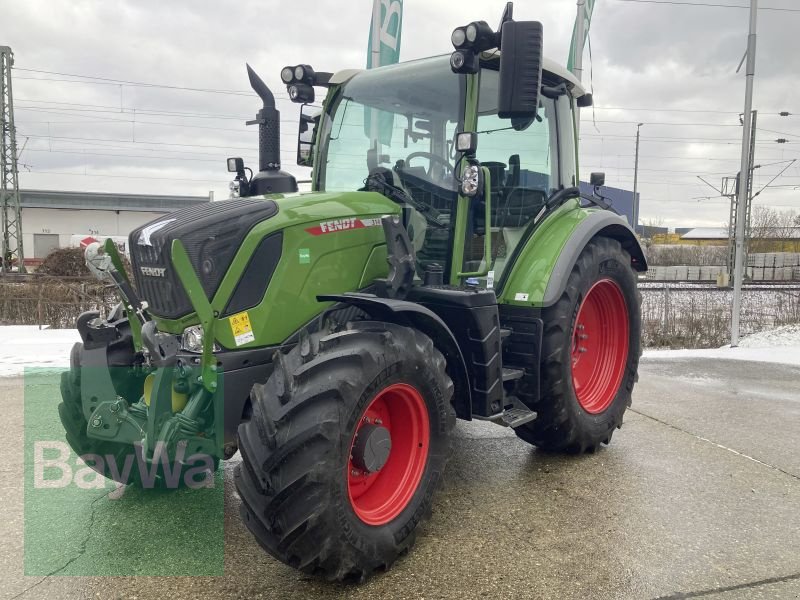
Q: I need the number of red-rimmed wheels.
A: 2